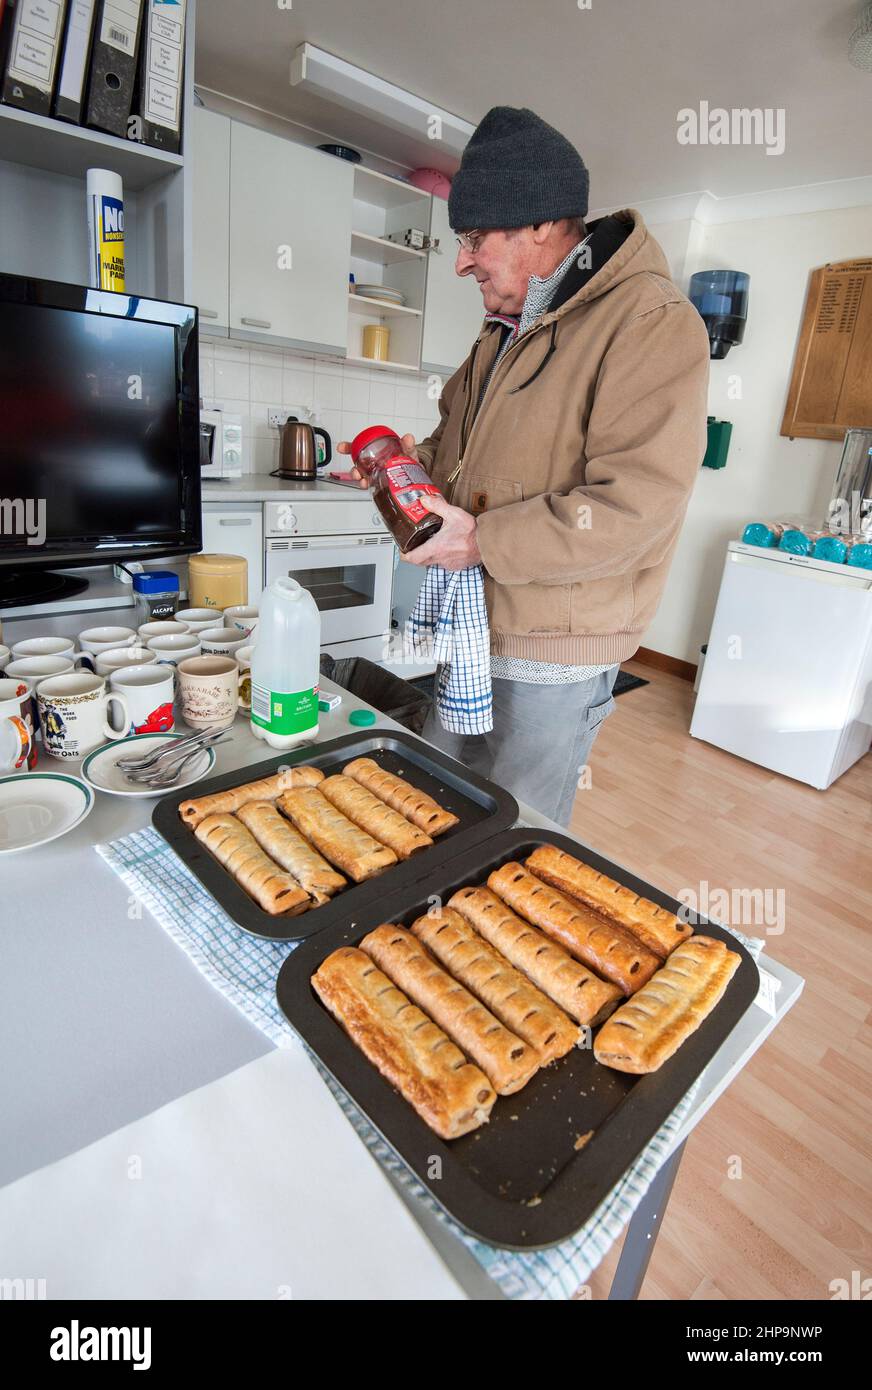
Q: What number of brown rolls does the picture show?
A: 13